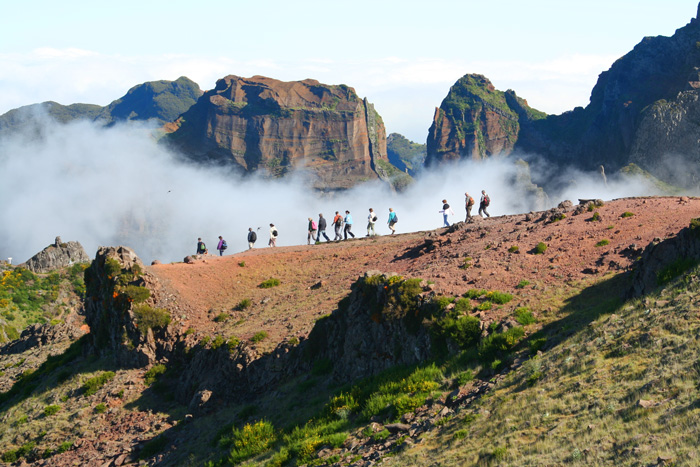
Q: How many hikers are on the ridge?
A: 13